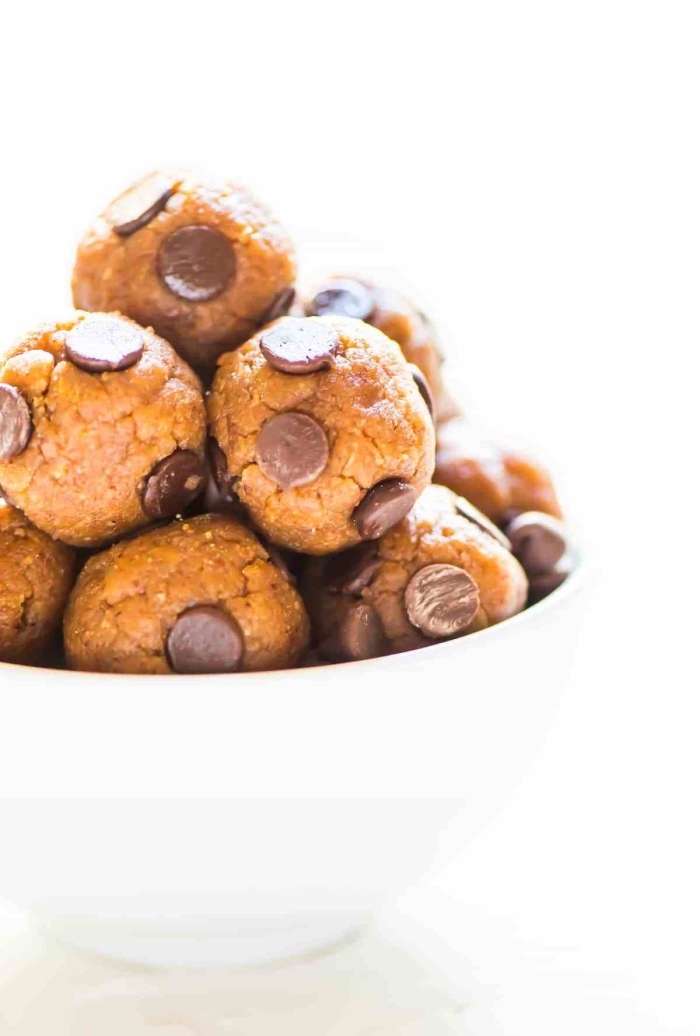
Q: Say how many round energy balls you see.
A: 8